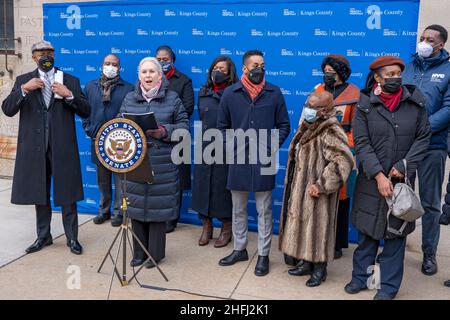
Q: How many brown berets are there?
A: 1